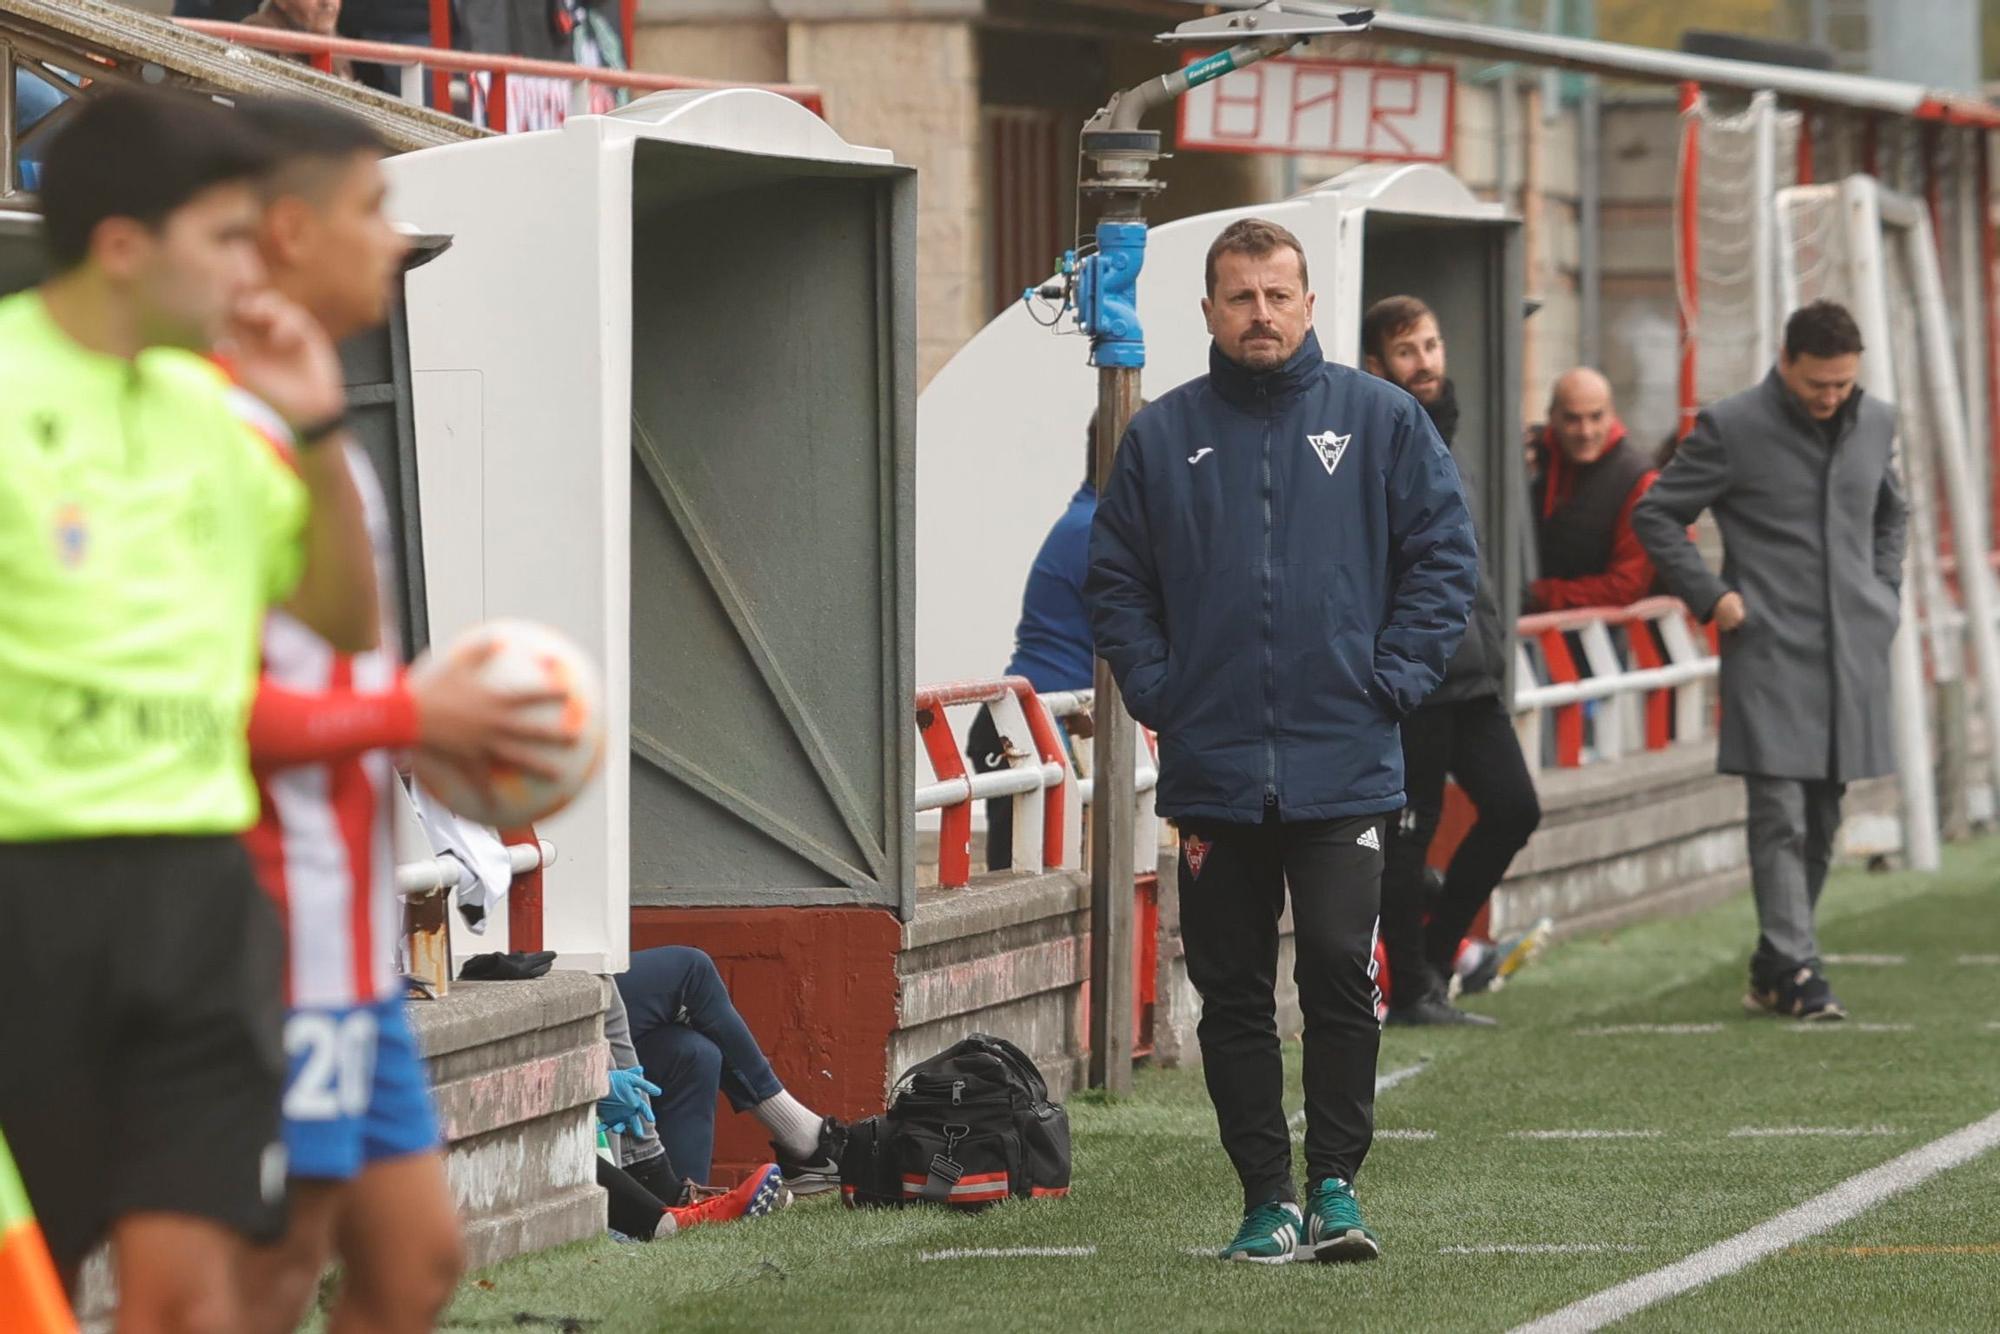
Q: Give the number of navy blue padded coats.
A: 1